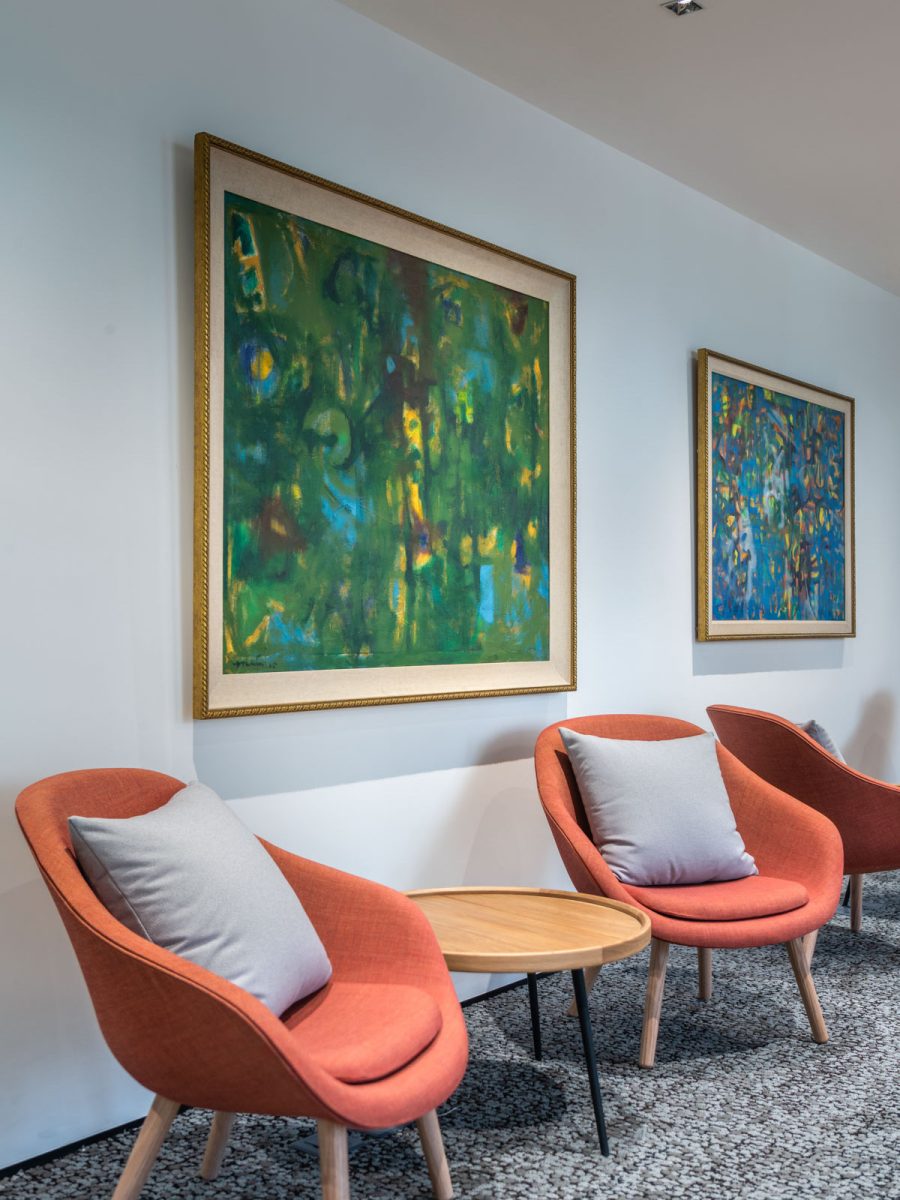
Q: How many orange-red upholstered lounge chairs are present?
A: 3